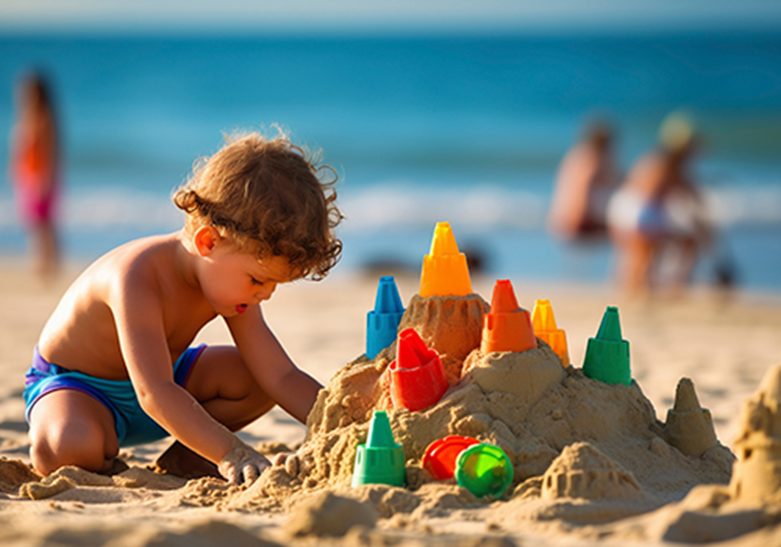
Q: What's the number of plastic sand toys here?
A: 9